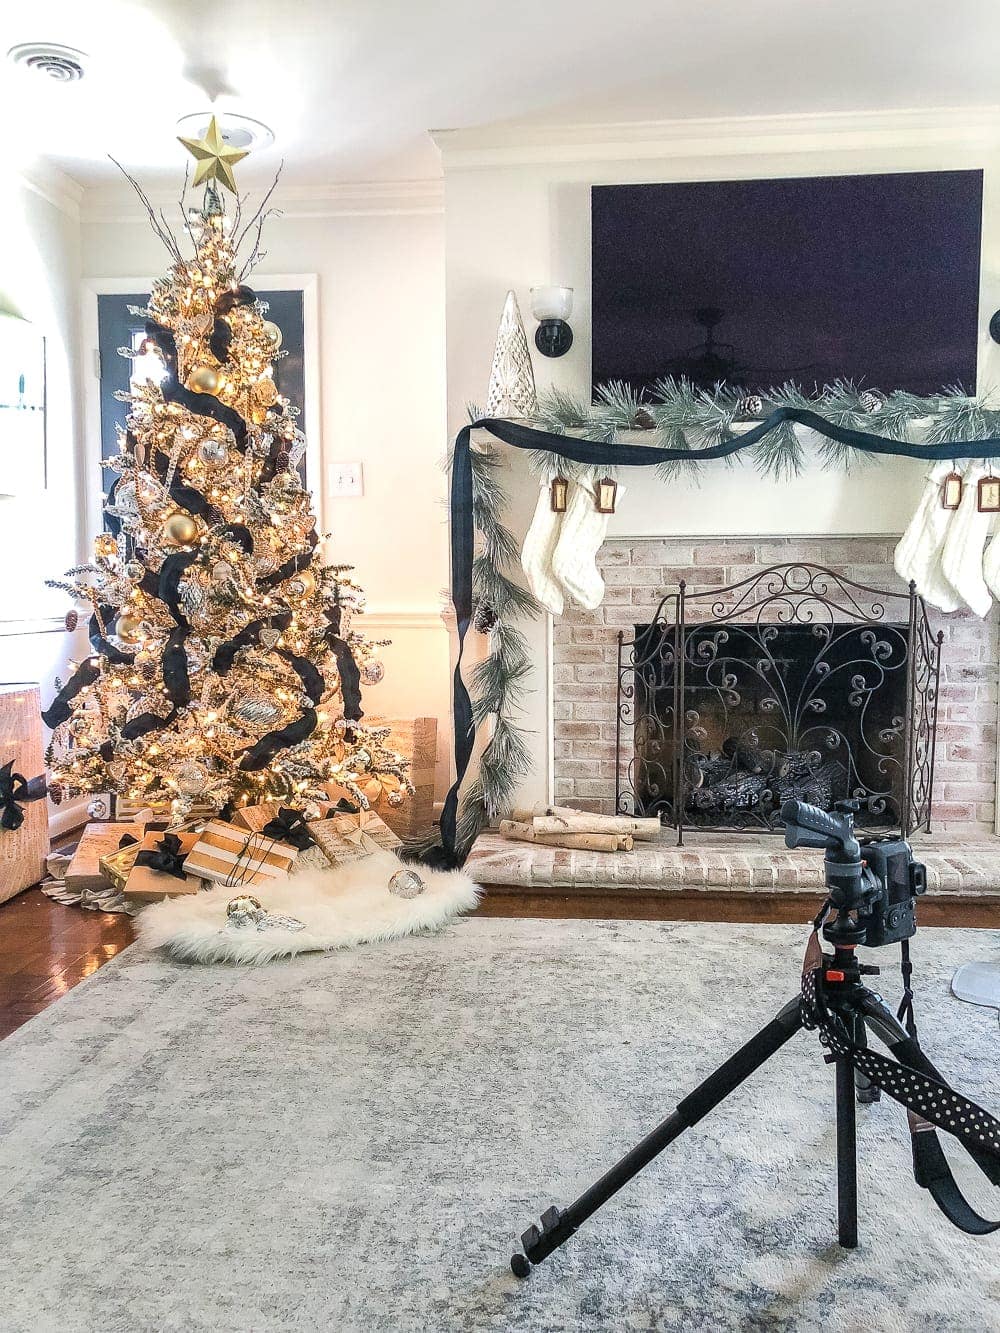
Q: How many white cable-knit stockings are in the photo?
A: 5